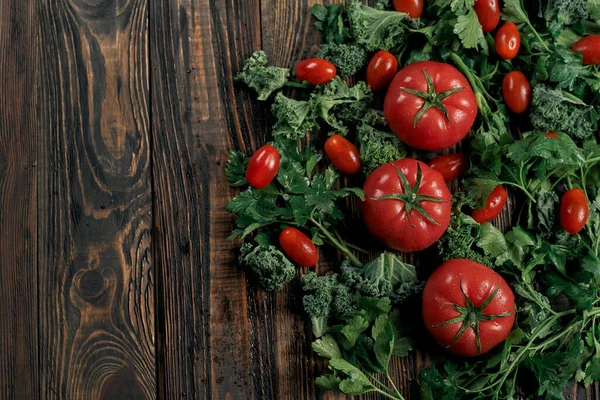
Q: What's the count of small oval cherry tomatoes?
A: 13